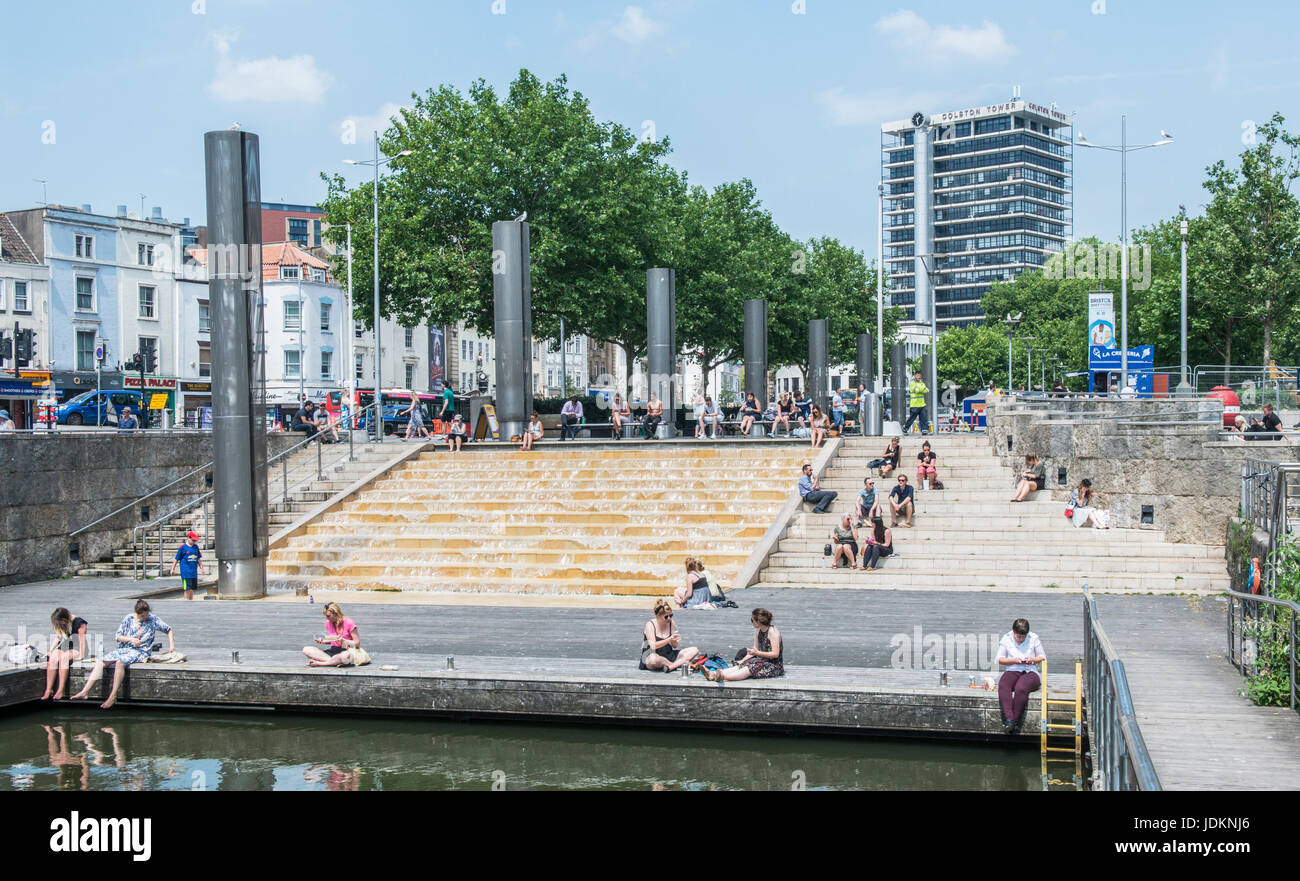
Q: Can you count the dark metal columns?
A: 8